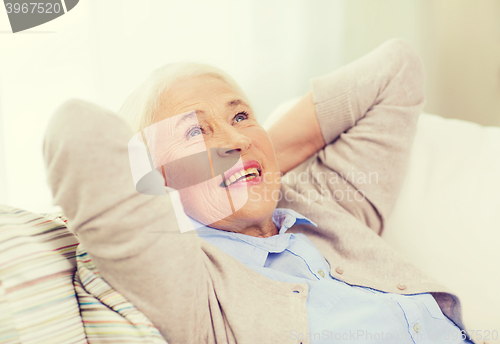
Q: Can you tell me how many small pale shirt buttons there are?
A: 2